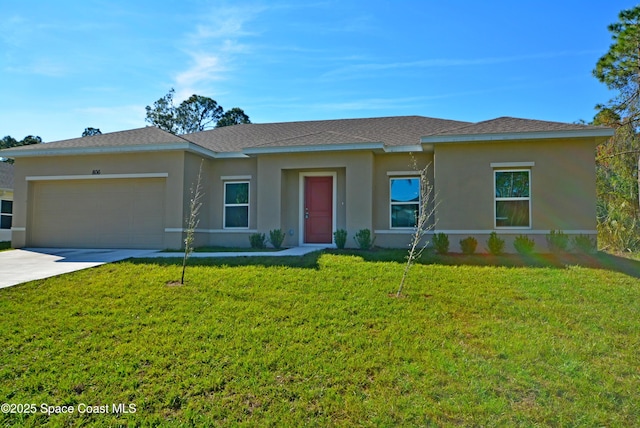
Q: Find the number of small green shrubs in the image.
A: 10